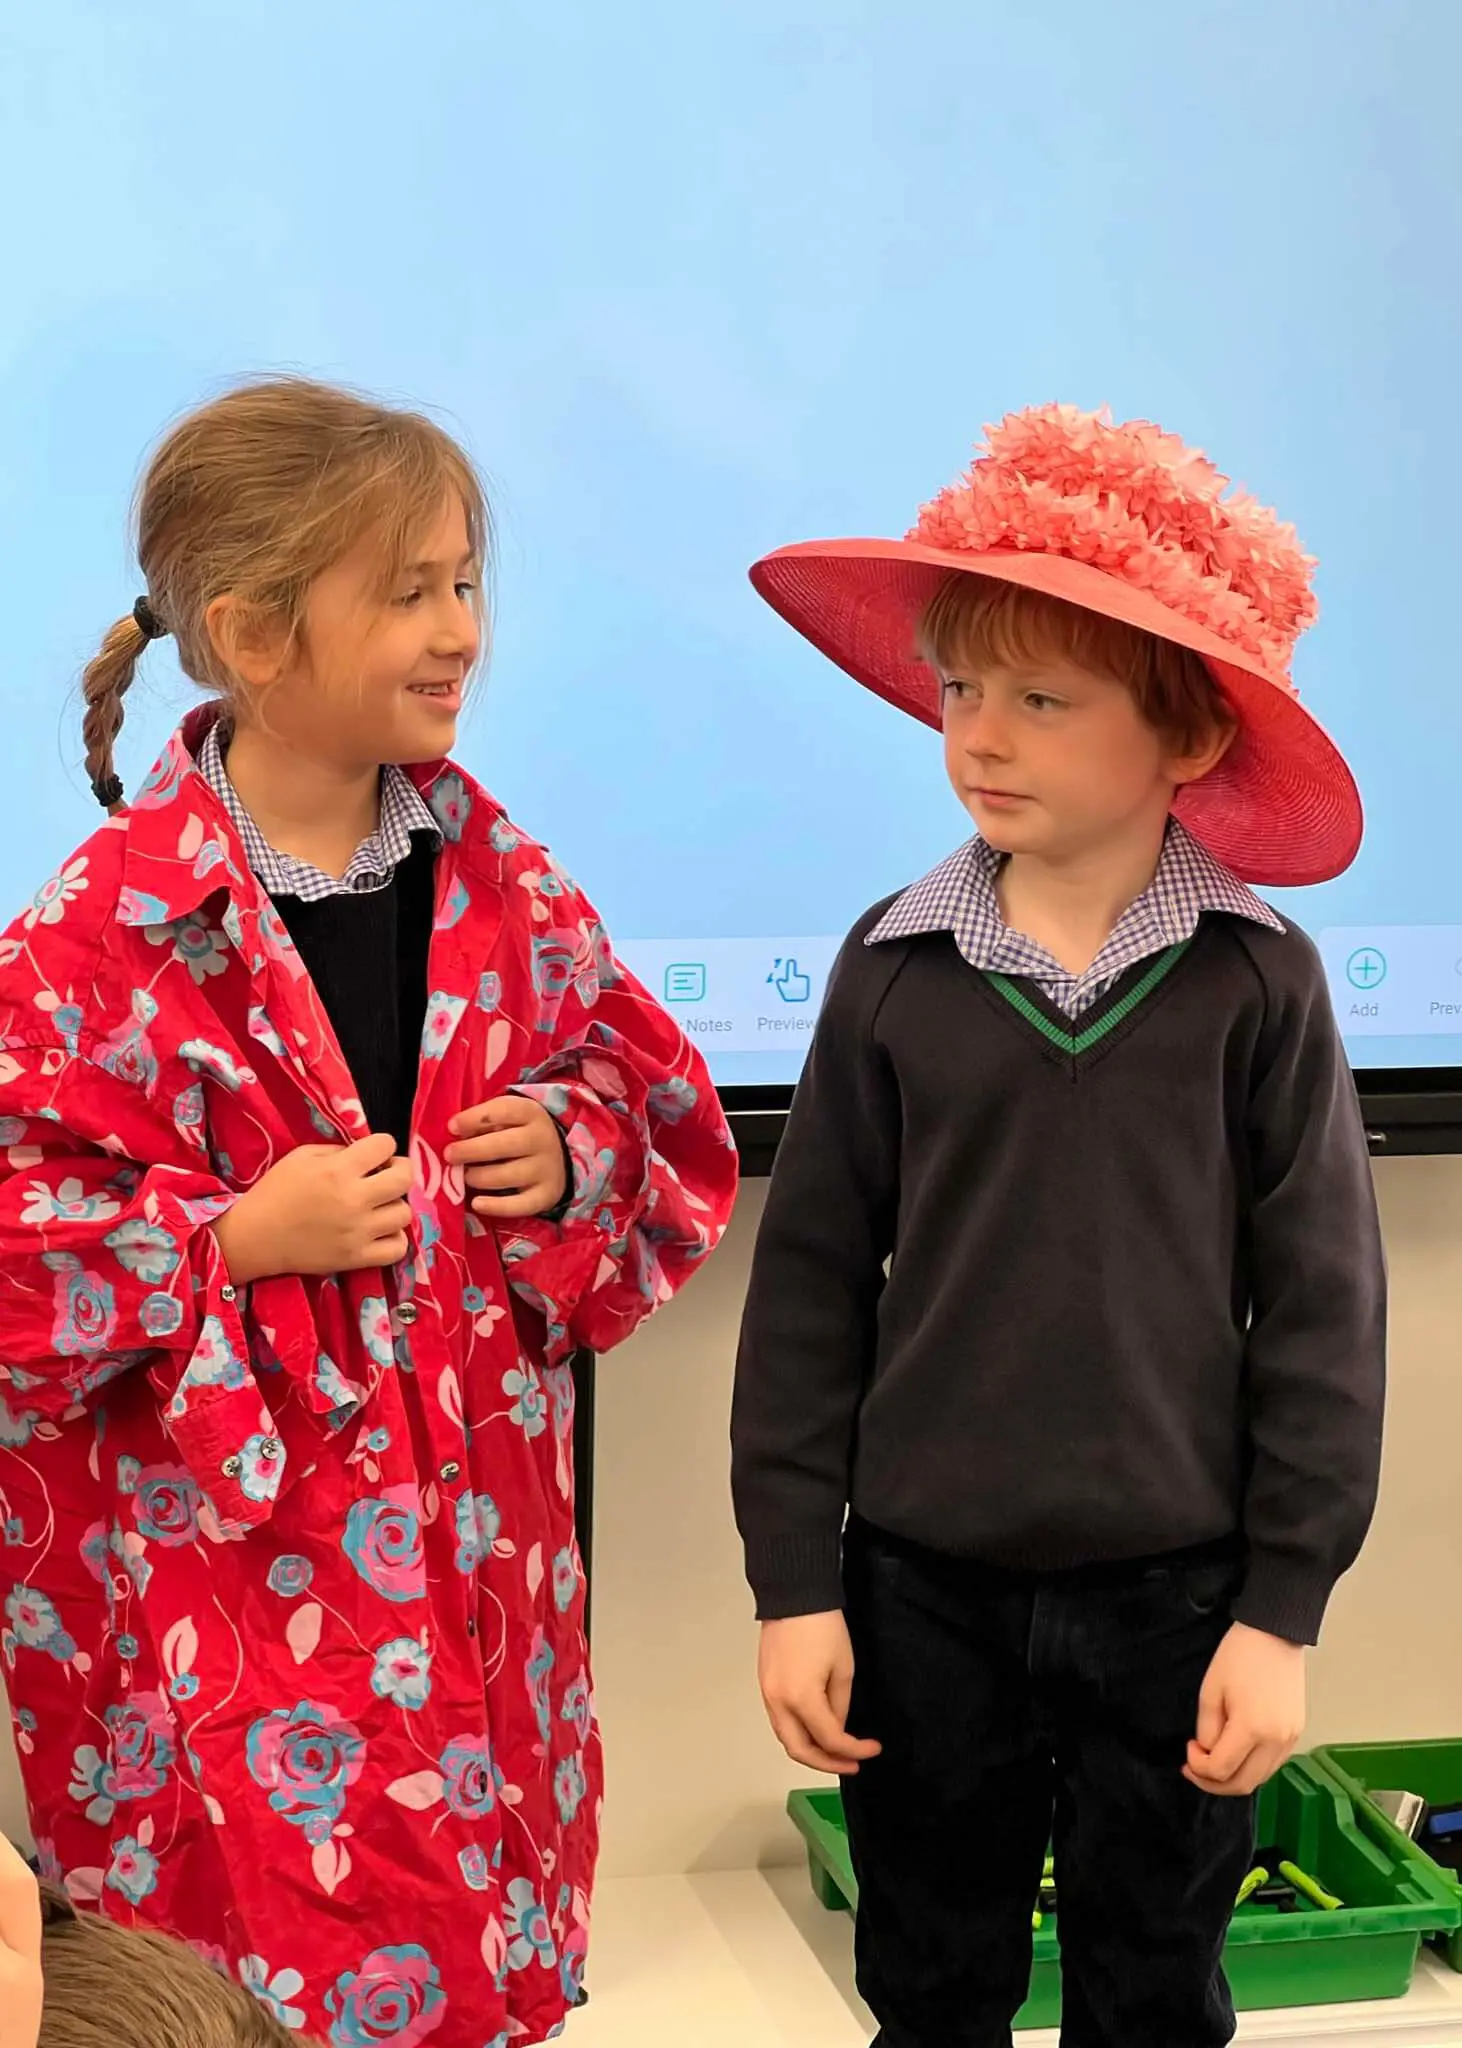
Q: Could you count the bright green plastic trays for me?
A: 2